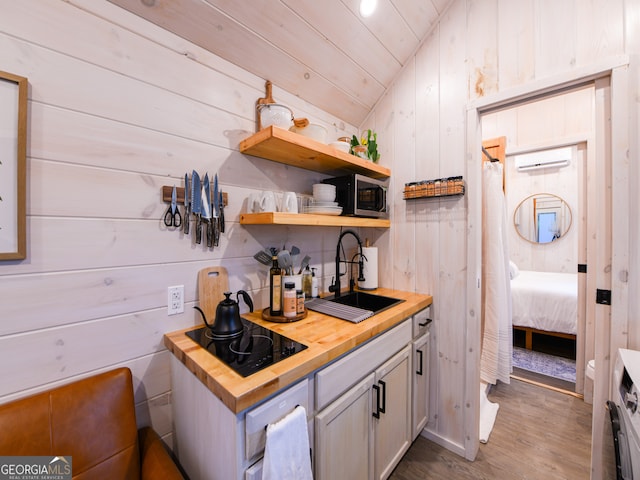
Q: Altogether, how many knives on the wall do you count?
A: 5